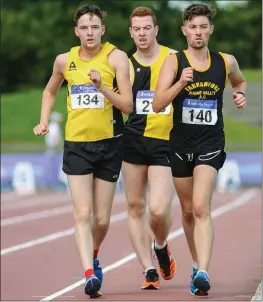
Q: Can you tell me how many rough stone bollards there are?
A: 0